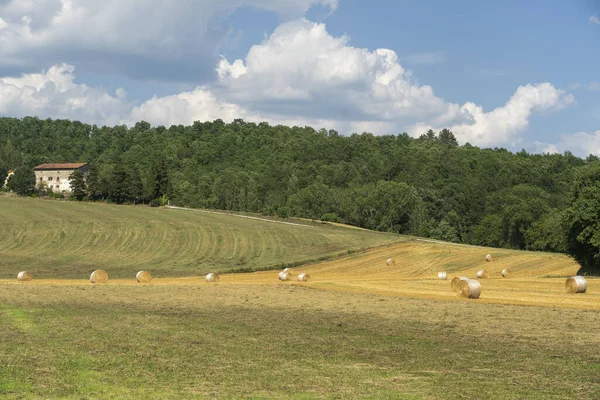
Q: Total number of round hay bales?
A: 15